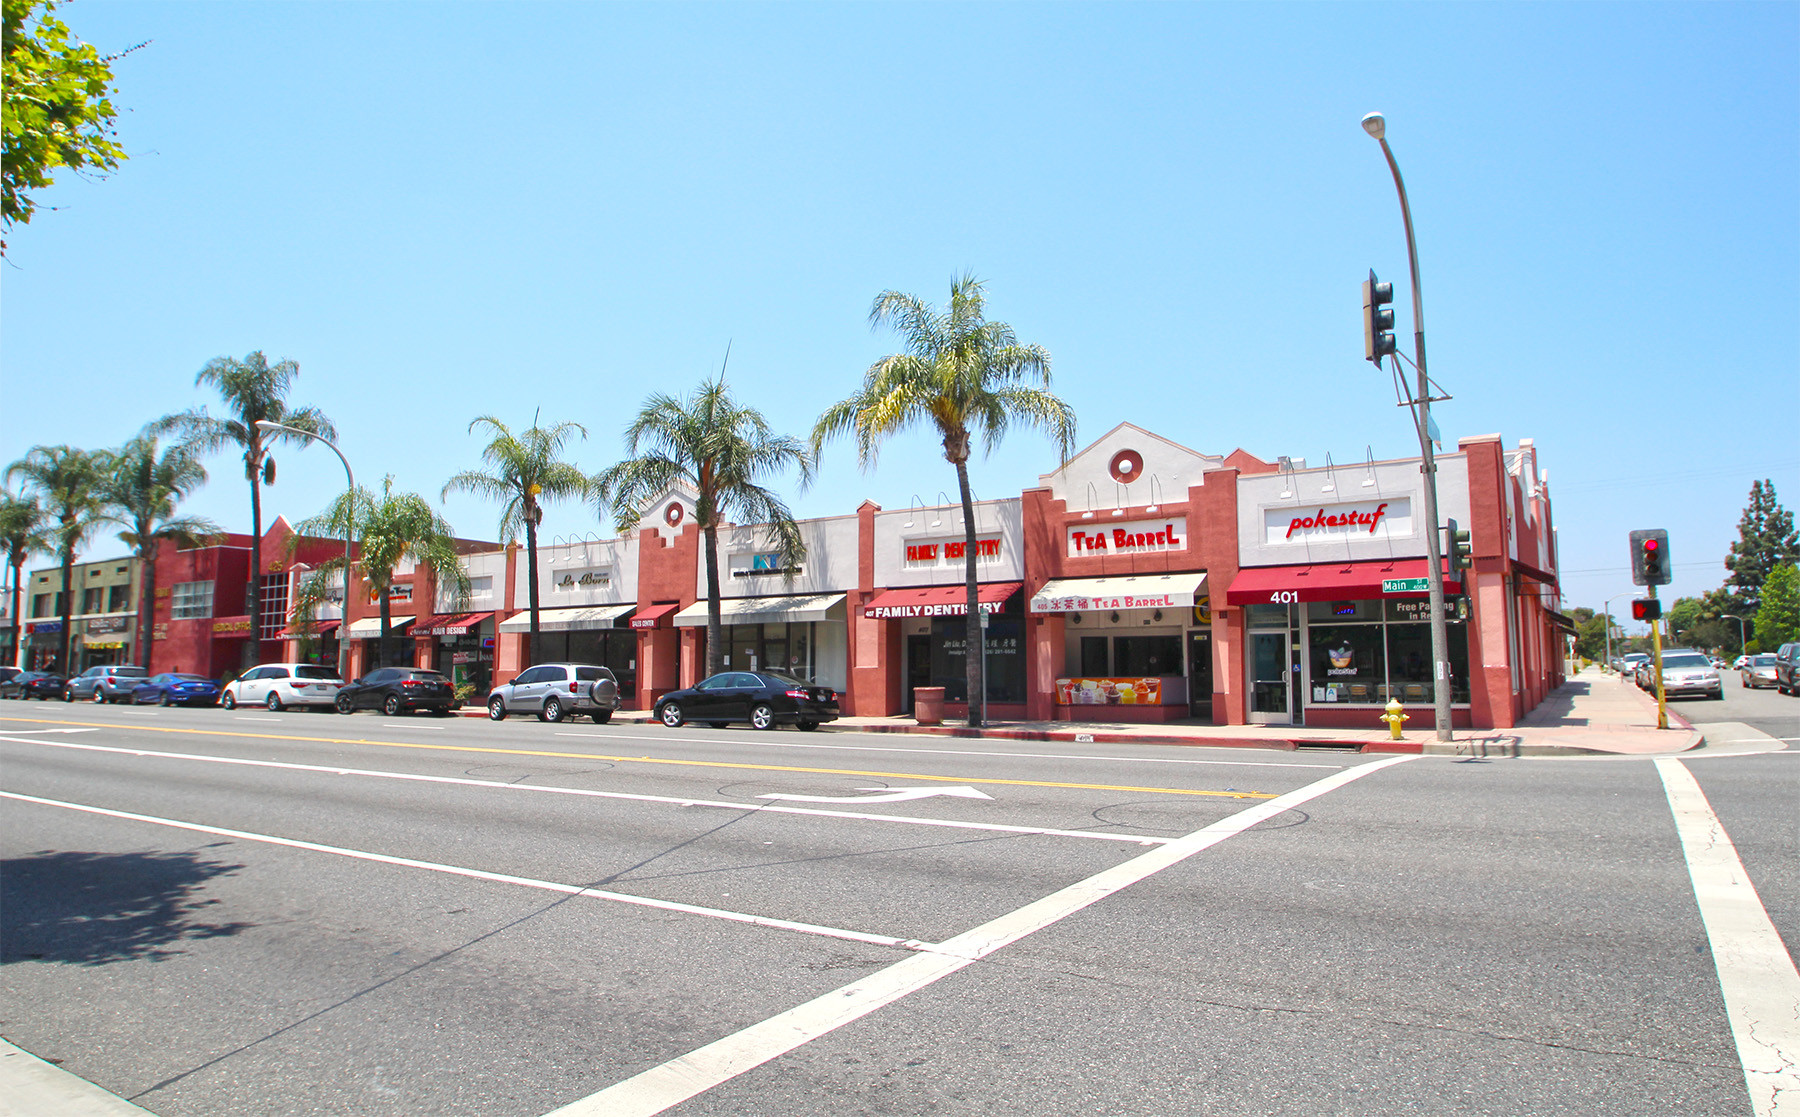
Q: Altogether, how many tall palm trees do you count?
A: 8